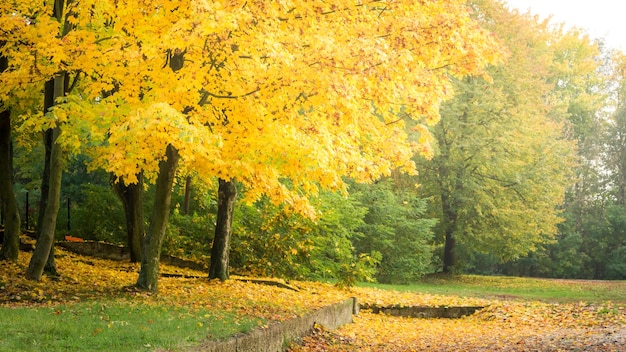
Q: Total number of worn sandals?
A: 0